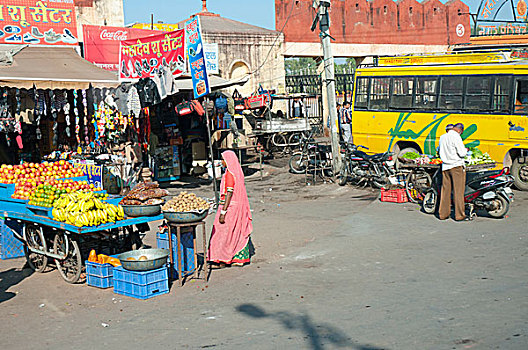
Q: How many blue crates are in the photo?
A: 4